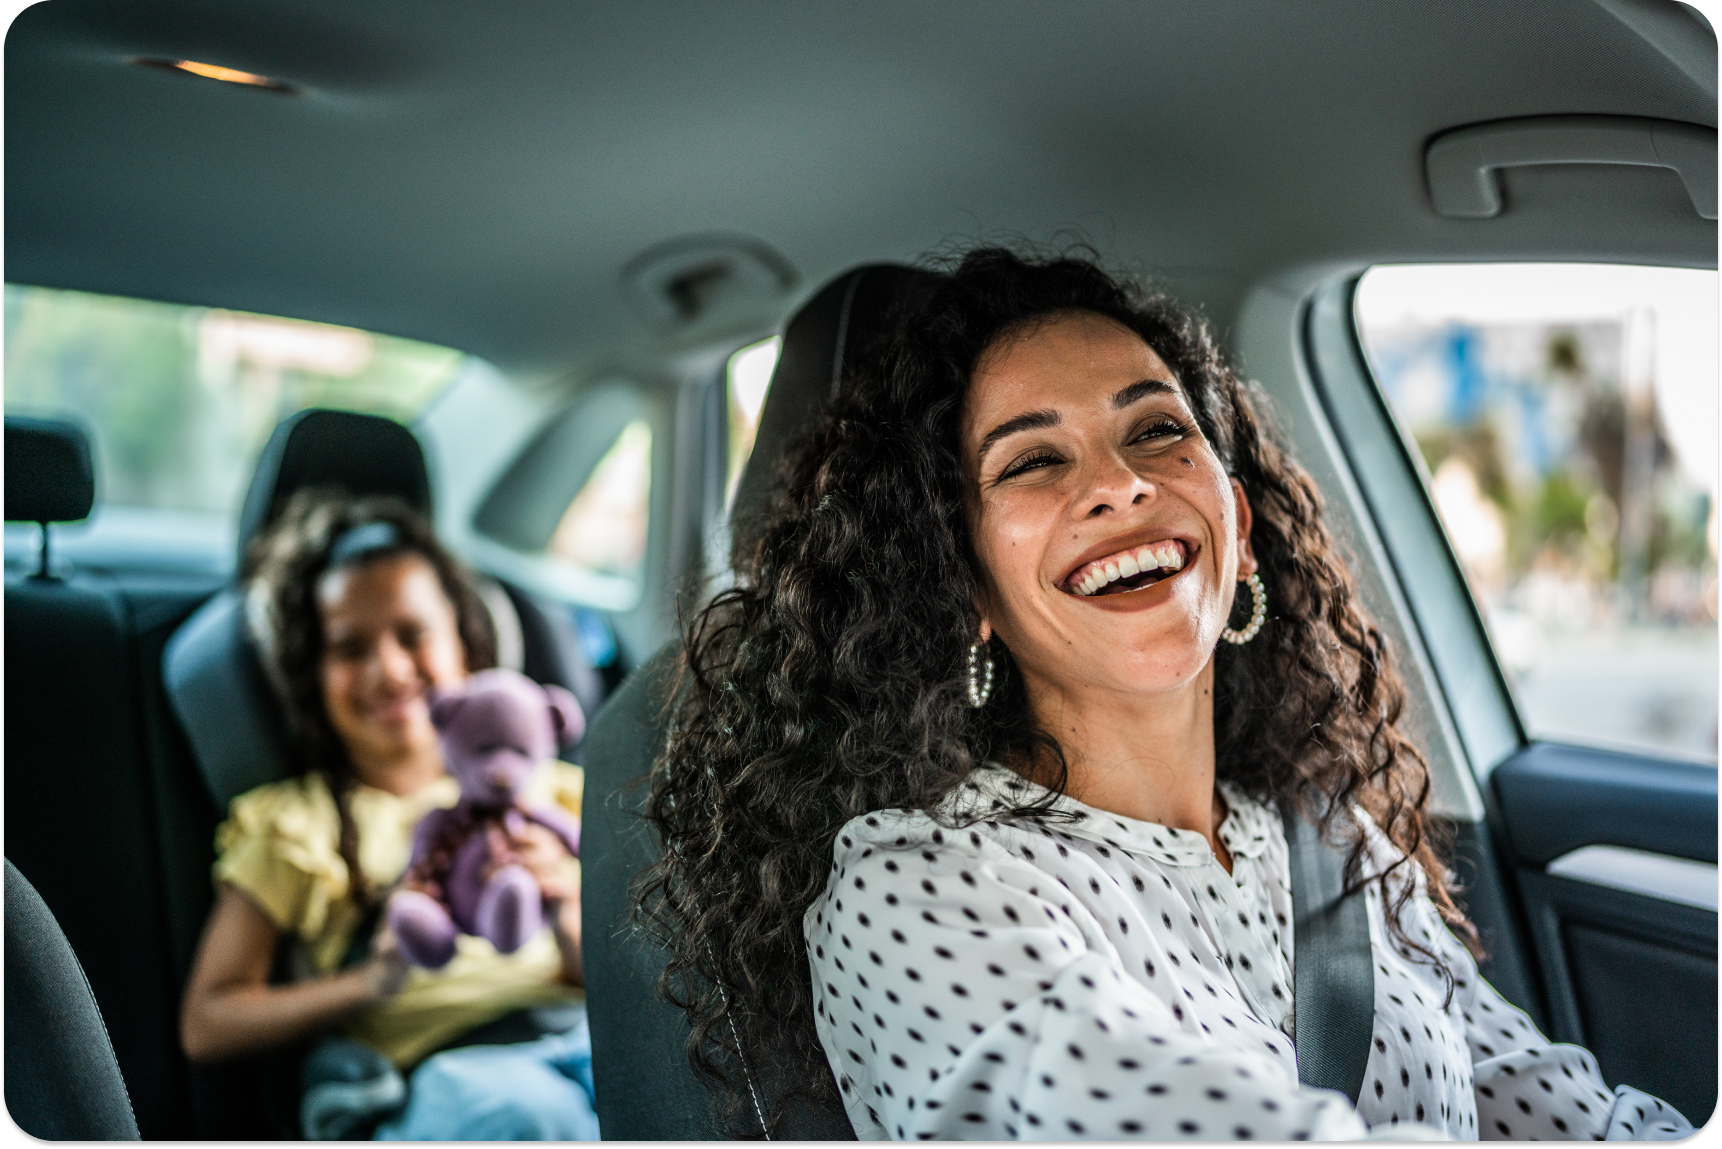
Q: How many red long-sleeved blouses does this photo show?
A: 0